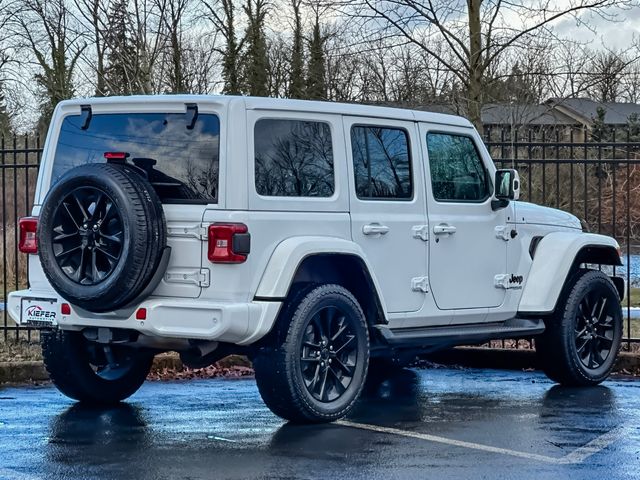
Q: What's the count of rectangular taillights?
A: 2